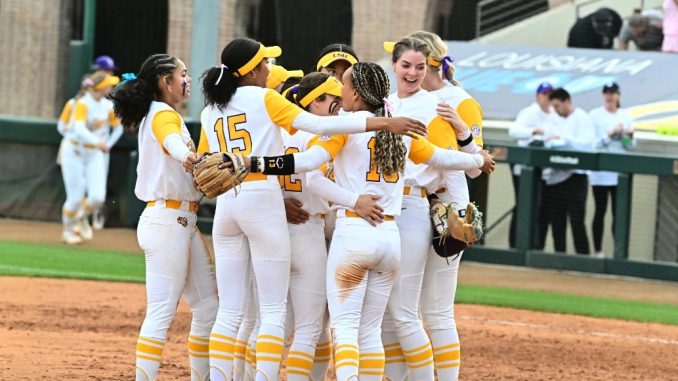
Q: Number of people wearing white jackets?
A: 3